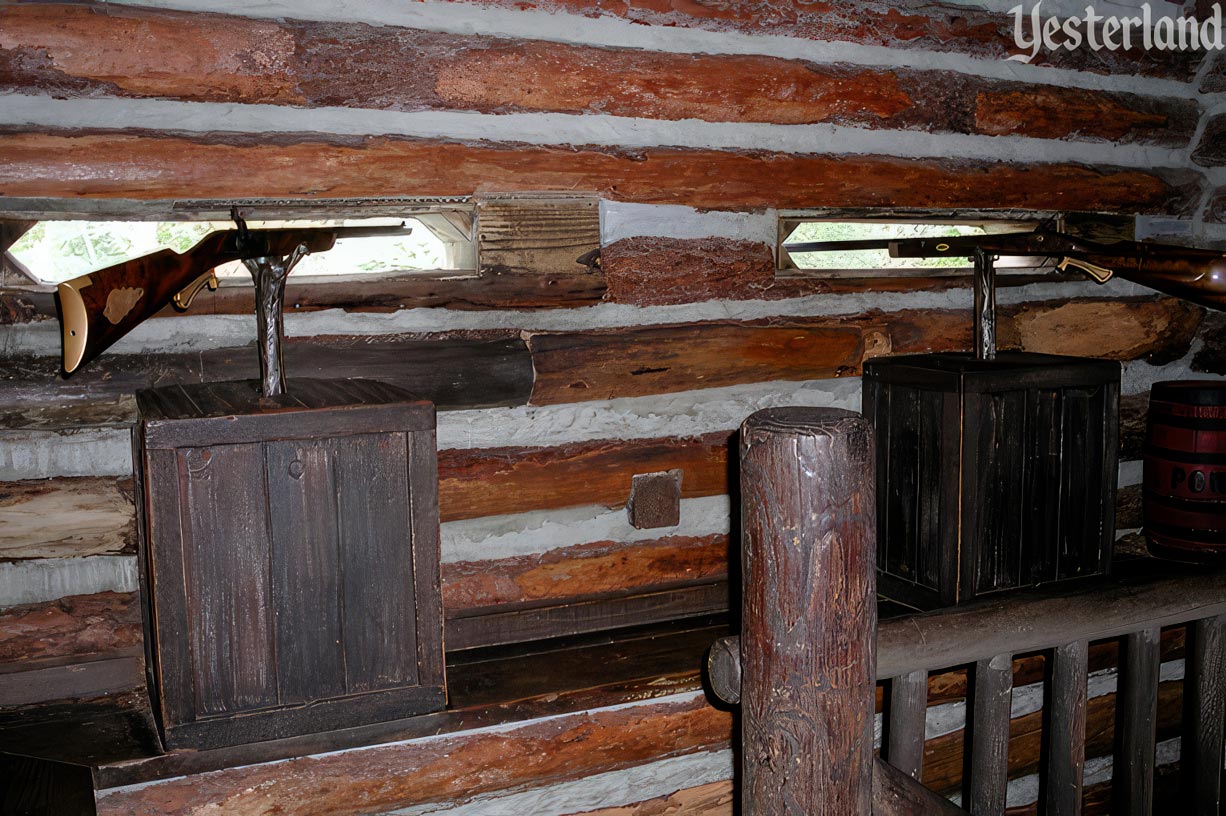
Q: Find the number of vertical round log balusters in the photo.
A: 5